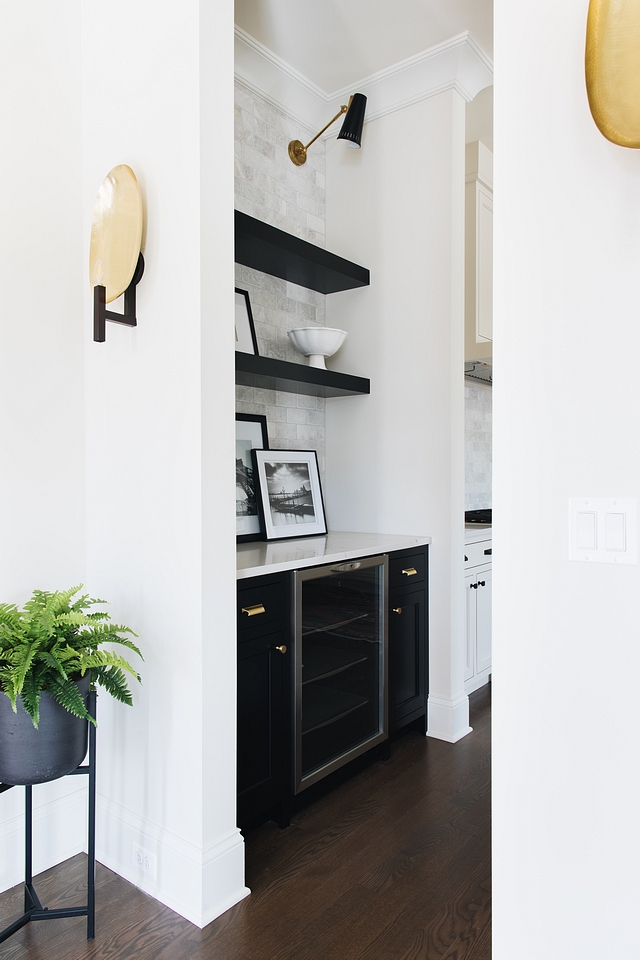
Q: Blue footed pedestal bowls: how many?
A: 0